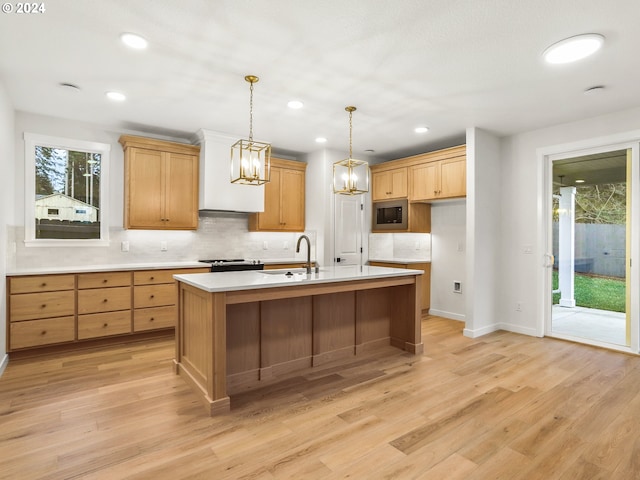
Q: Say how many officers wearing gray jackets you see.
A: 0